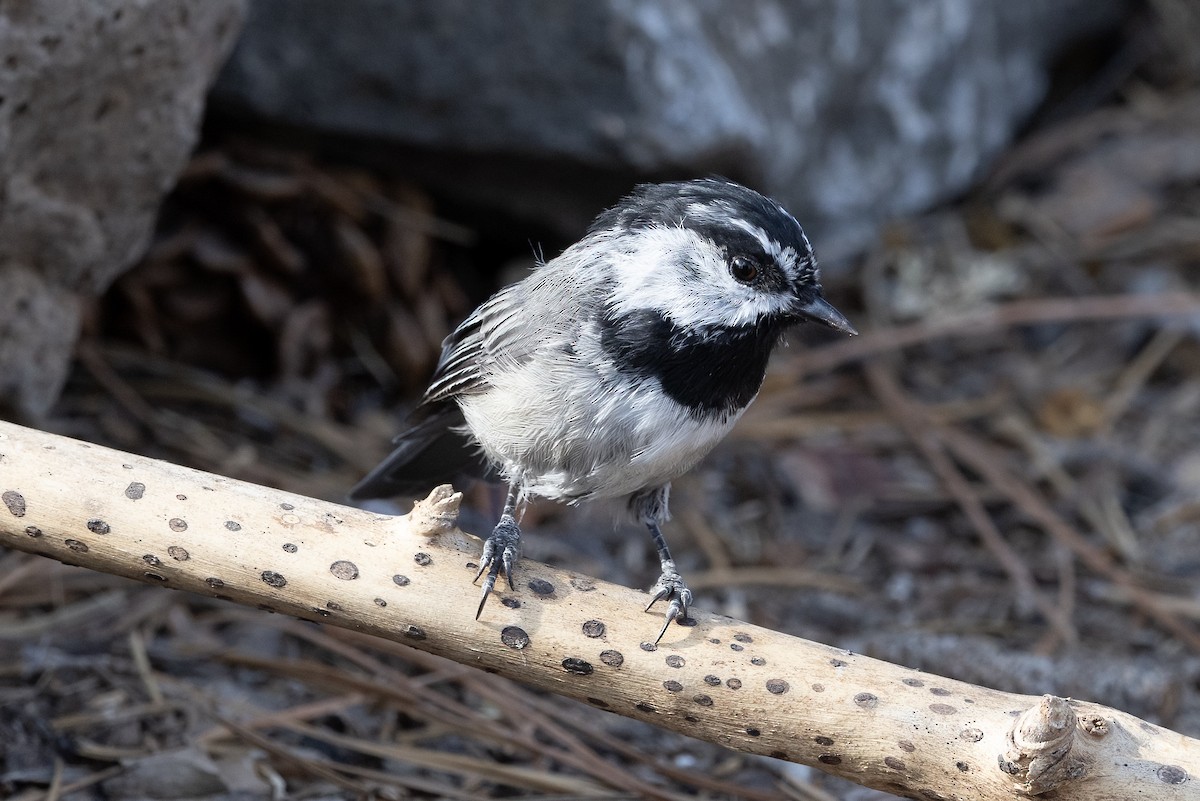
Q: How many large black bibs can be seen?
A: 1